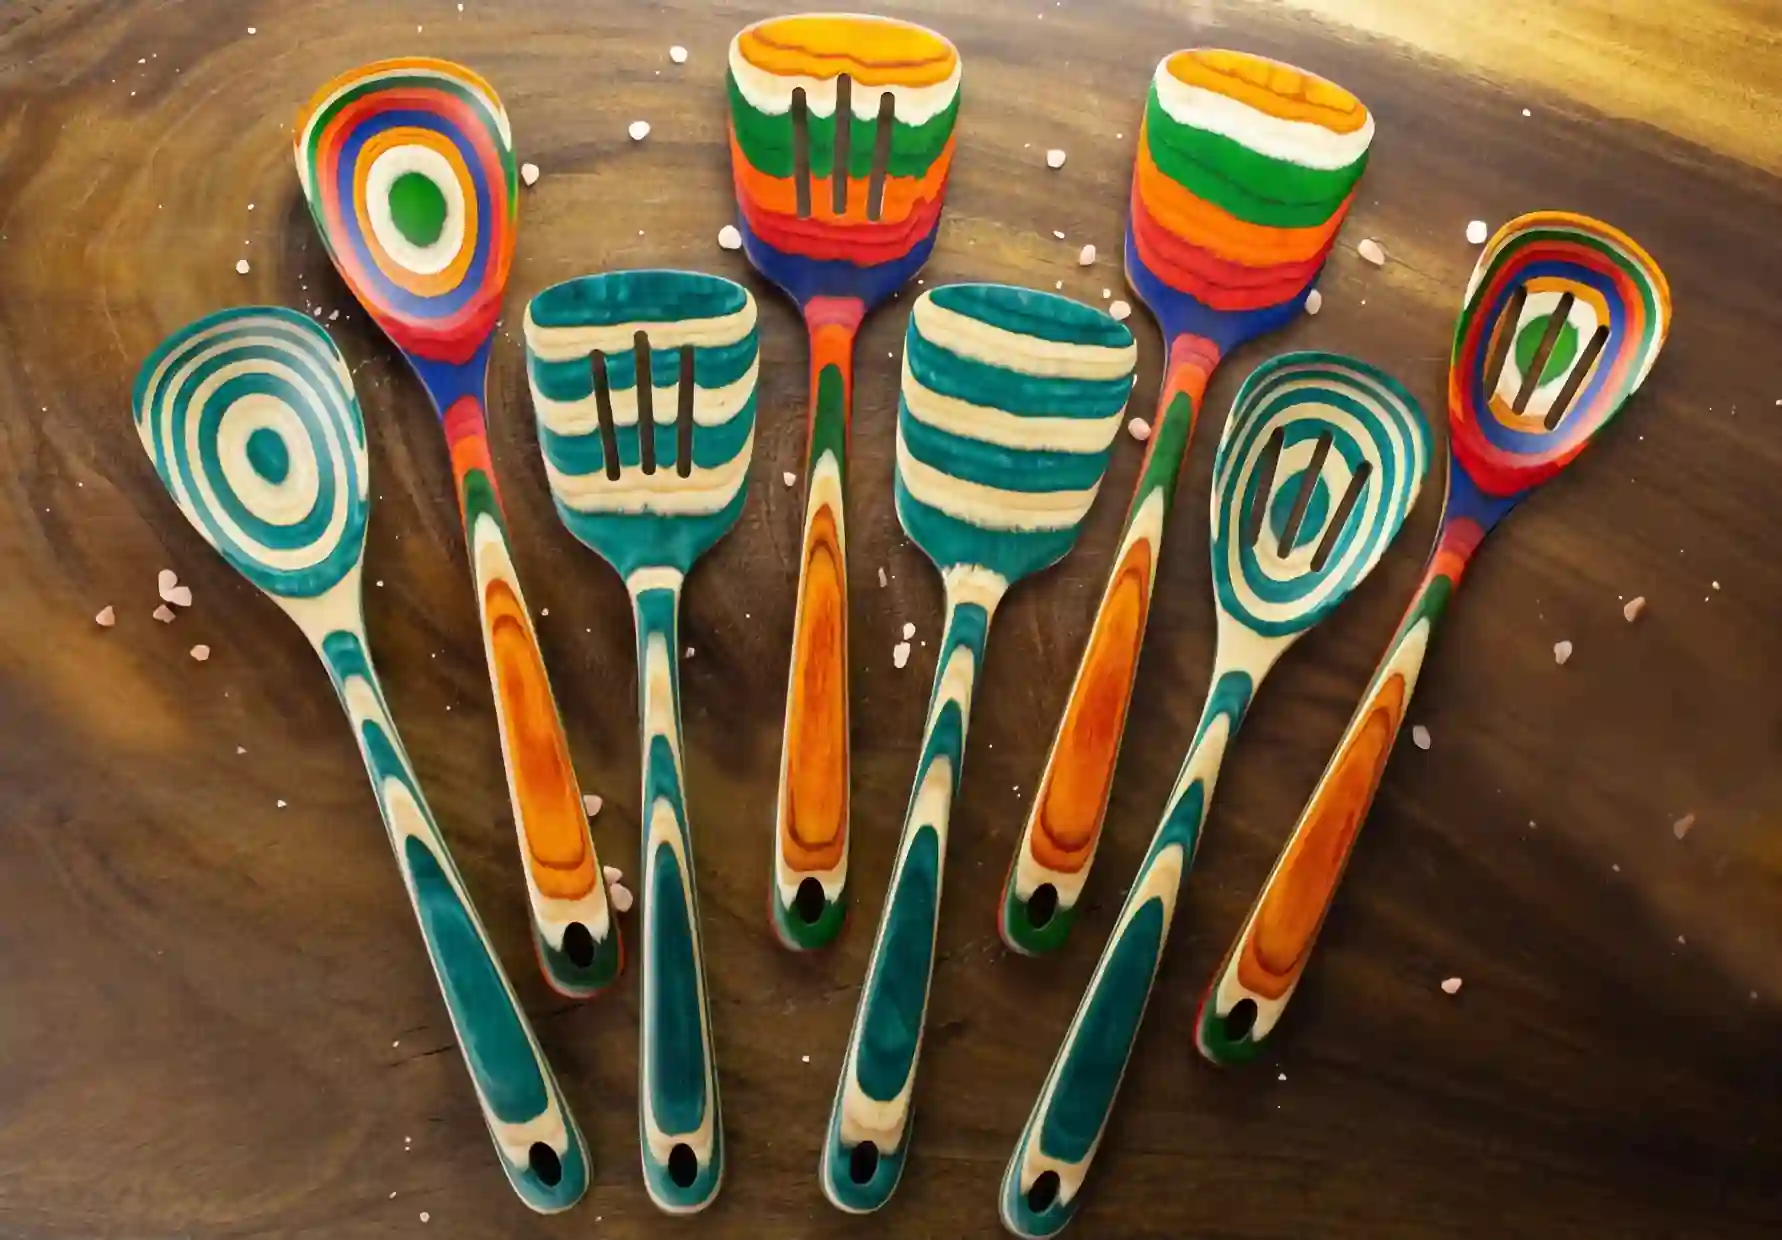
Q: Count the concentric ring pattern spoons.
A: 4